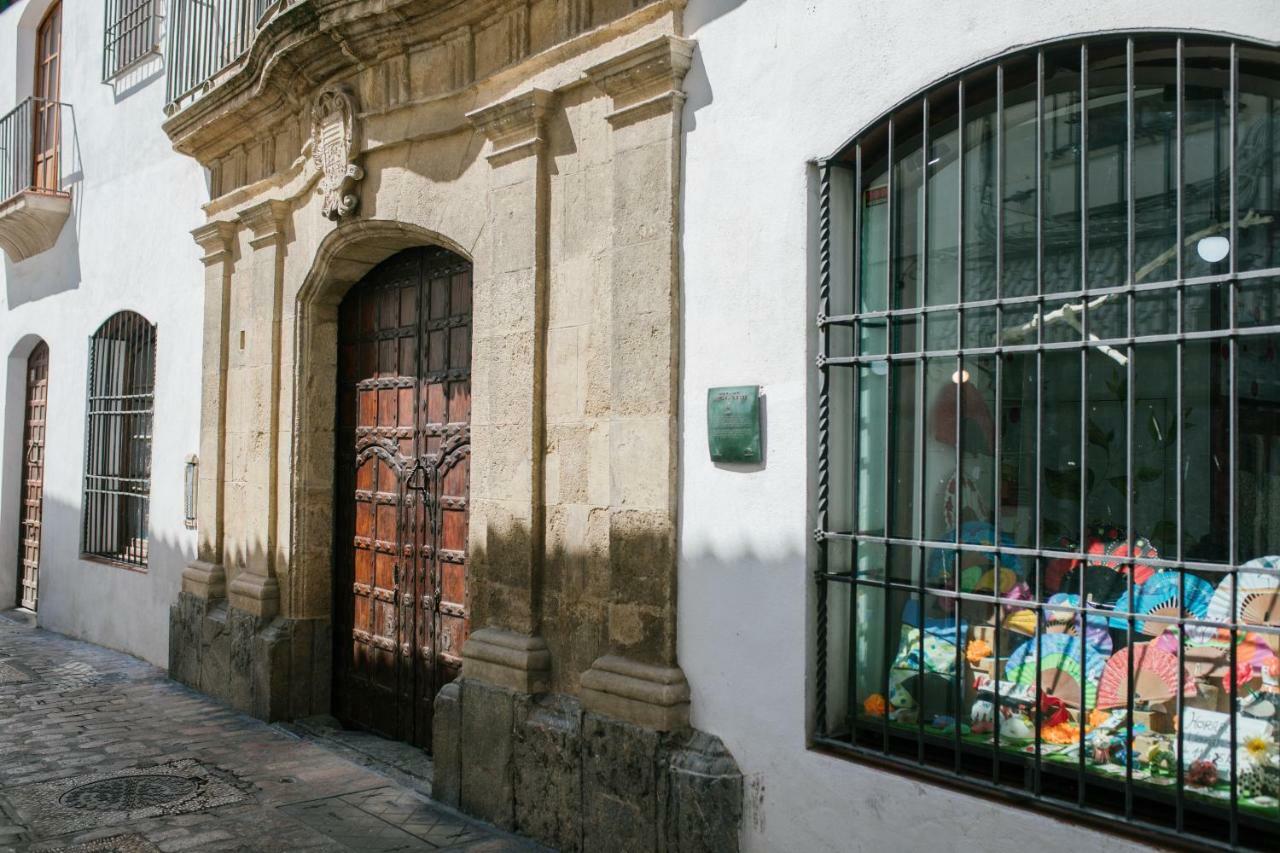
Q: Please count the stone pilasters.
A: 4